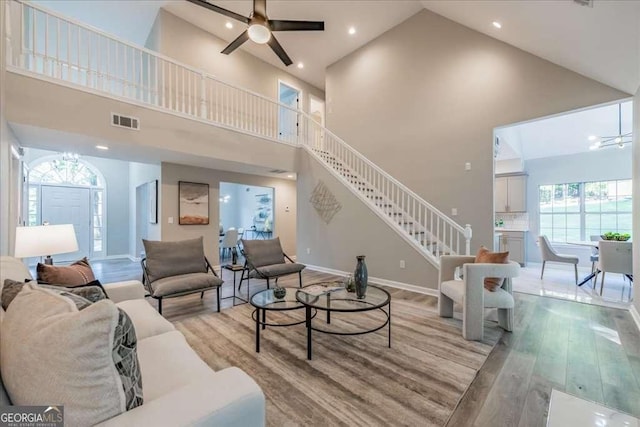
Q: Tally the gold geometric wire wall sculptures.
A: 1